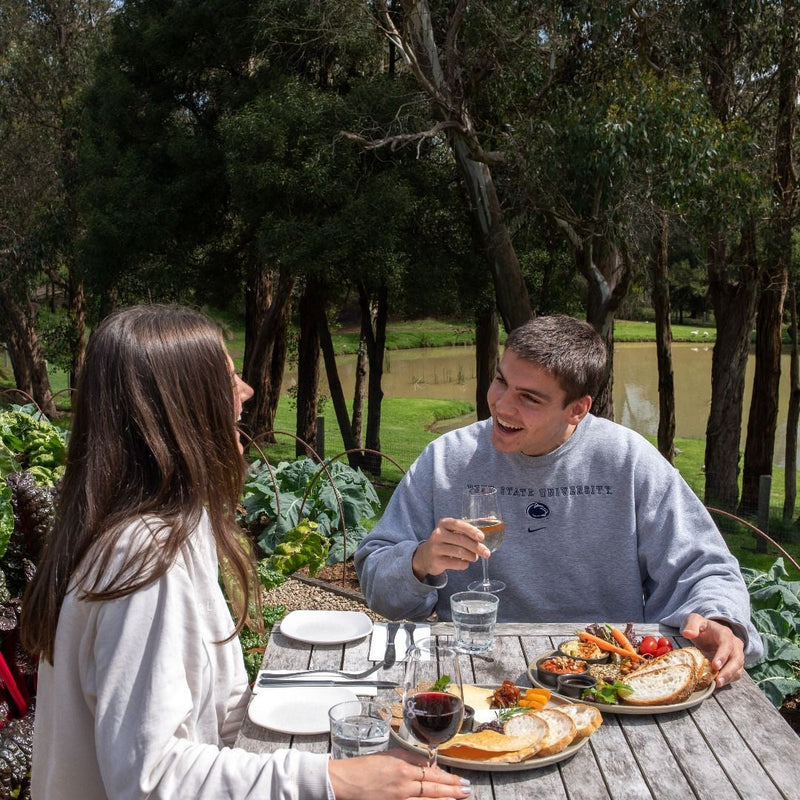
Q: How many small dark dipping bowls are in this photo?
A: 4